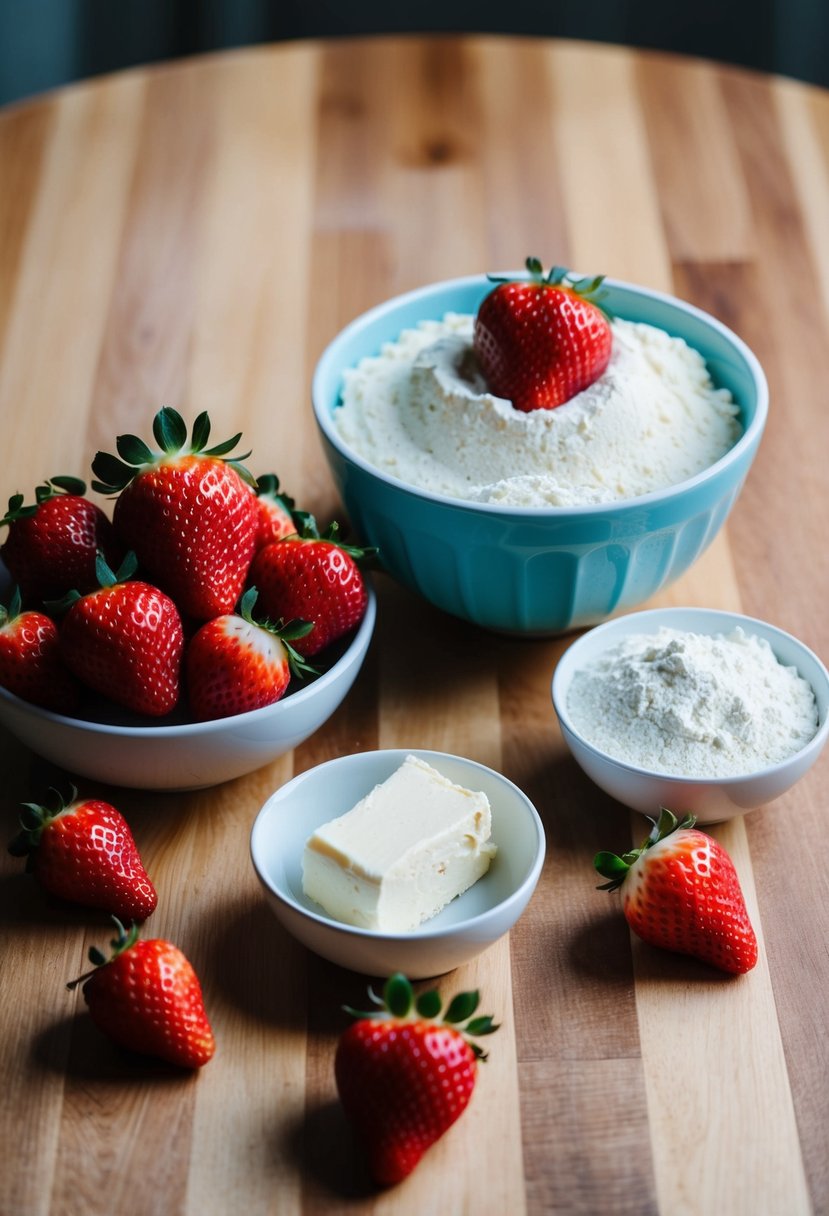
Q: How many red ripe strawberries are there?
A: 12